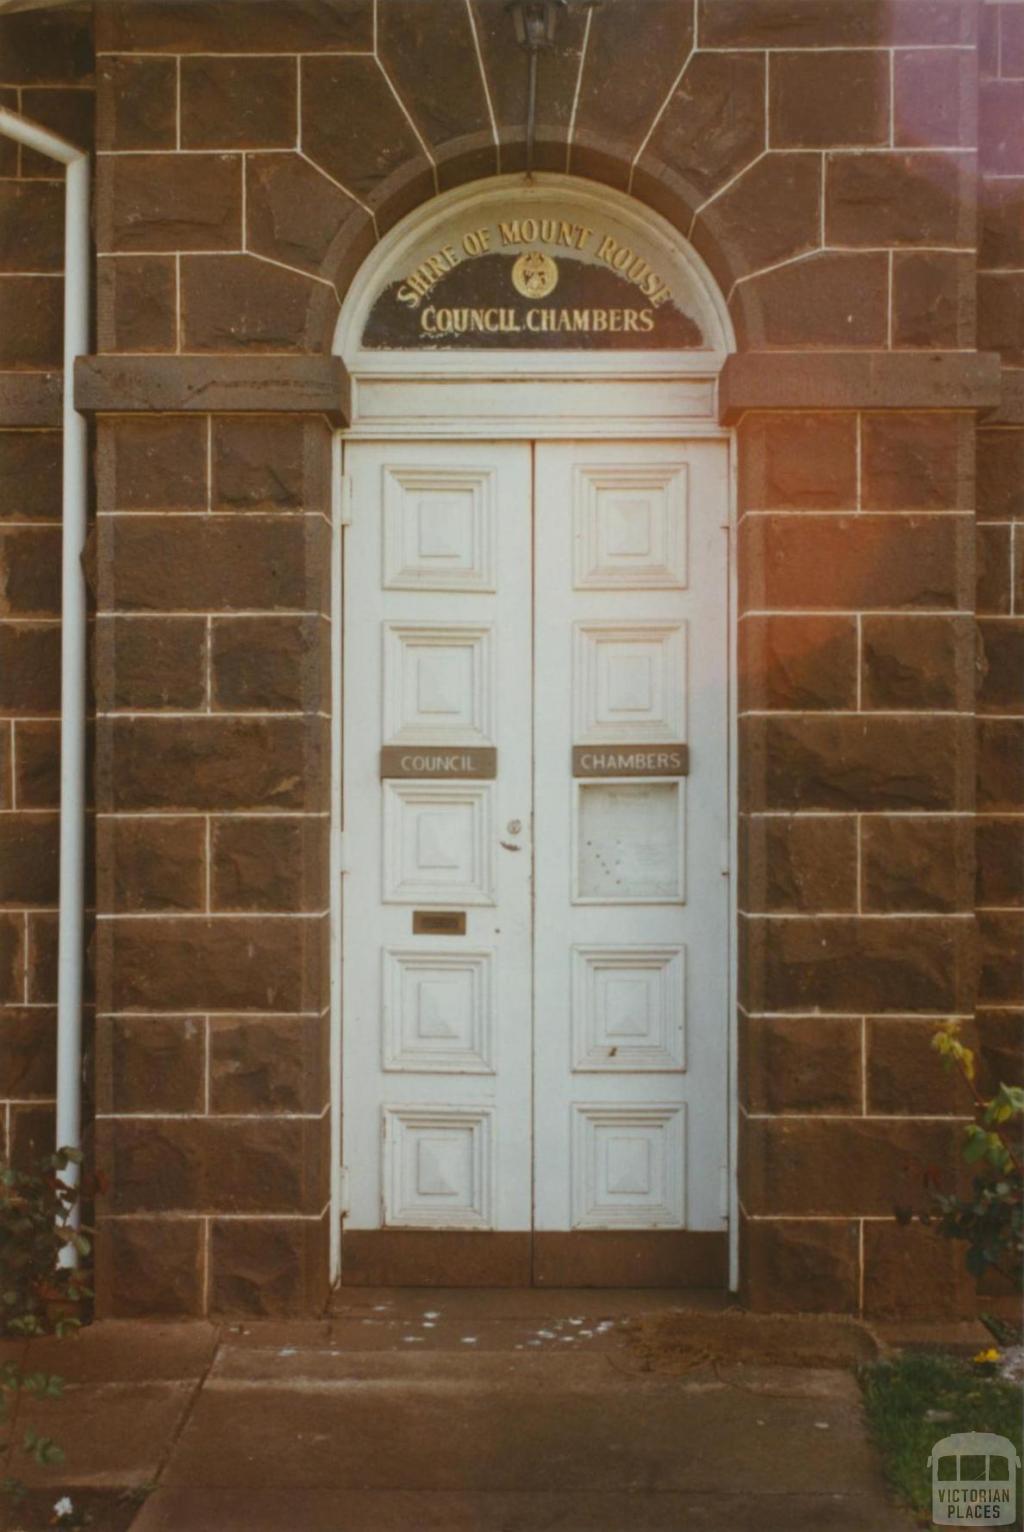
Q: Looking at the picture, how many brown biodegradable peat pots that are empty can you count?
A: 0